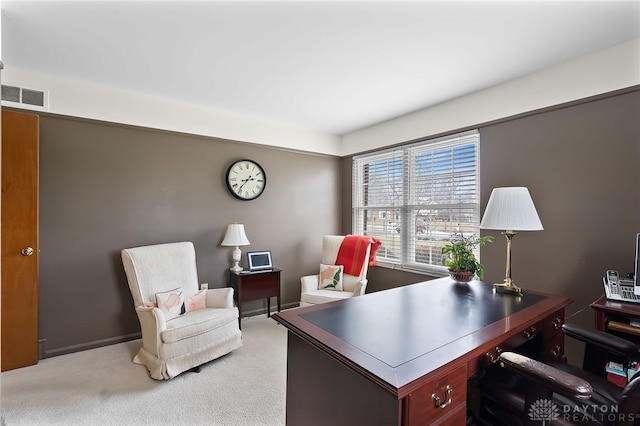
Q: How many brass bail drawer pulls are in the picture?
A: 5